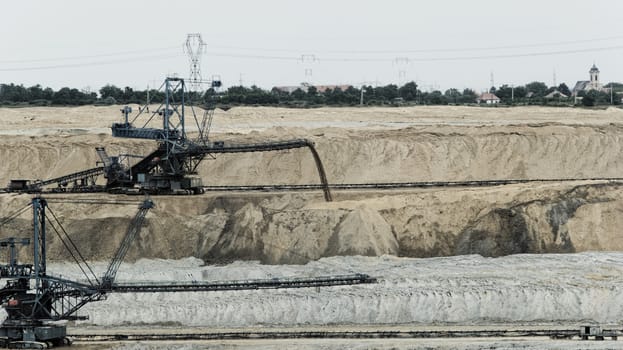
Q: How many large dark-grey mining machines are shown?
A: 2